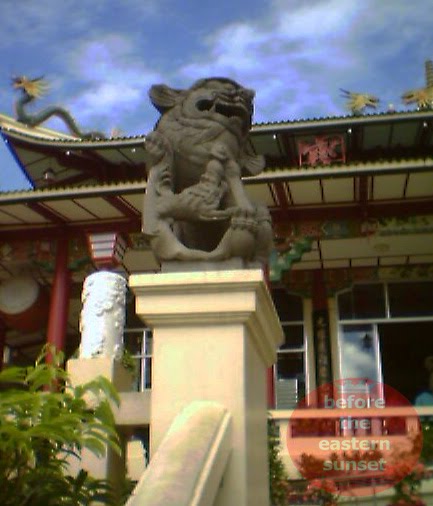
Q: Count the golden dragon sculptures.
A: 3